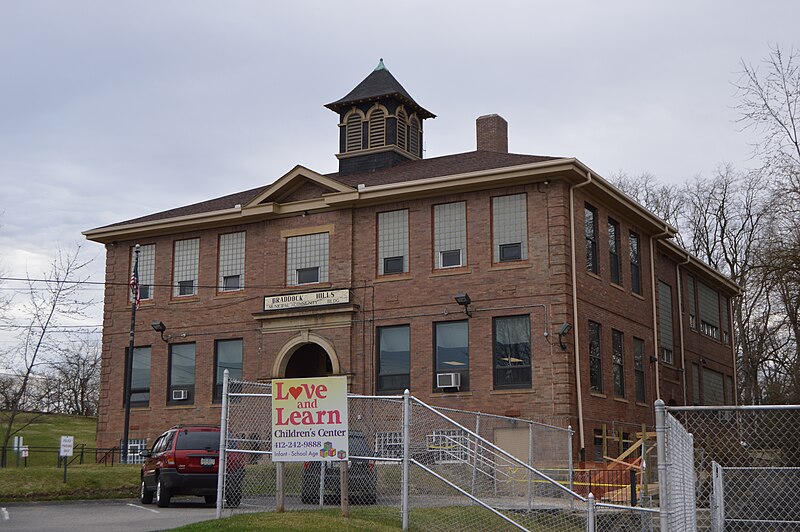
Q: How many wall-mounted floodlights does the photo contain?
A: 3